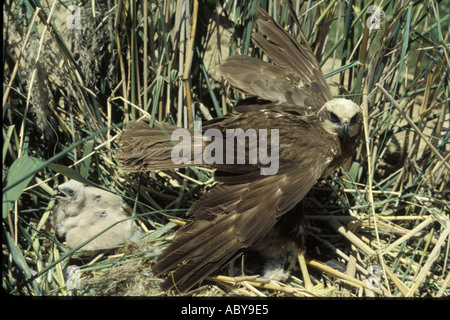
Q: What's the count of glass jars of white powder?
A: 0